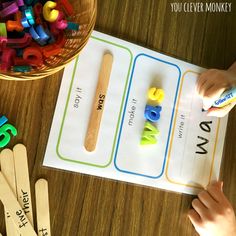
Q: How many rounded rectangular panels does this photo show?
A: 3